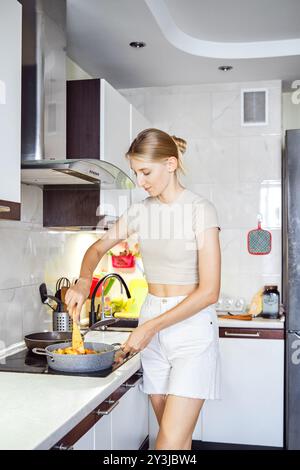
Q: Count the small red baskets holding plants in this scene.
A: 1